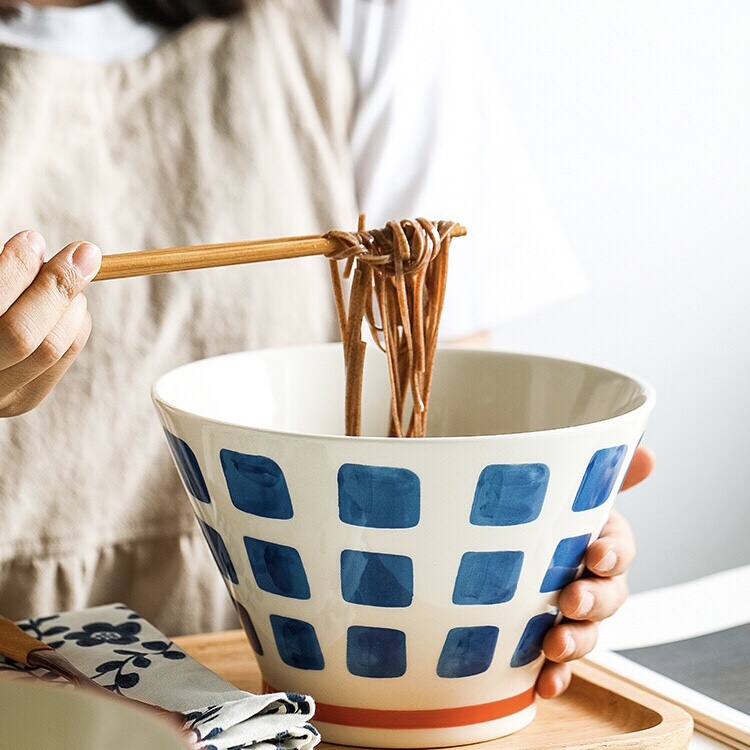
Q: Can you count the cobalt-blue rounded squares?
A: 15